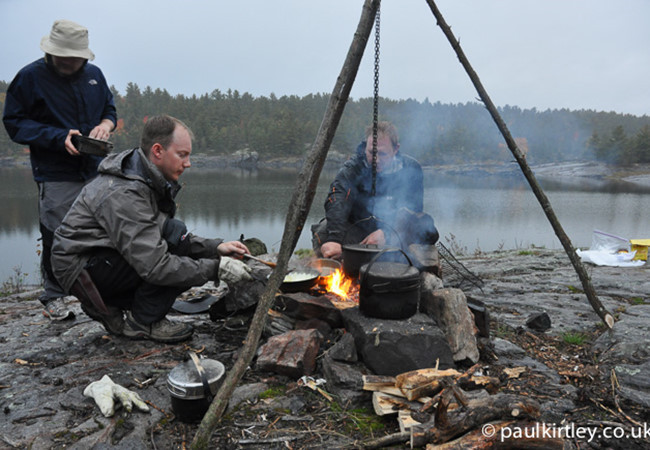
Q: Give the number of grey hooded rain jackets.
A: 1